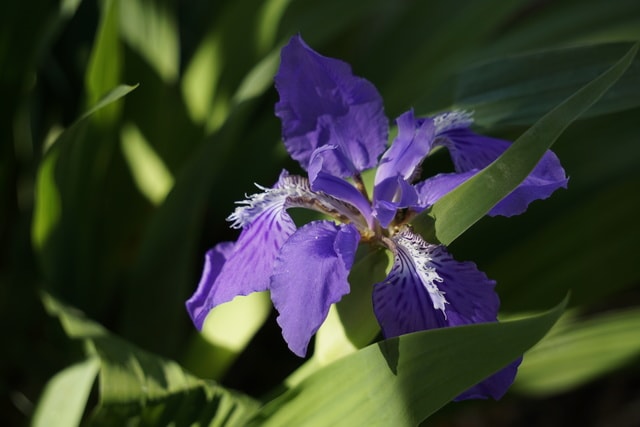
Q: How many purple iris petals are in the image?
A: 6